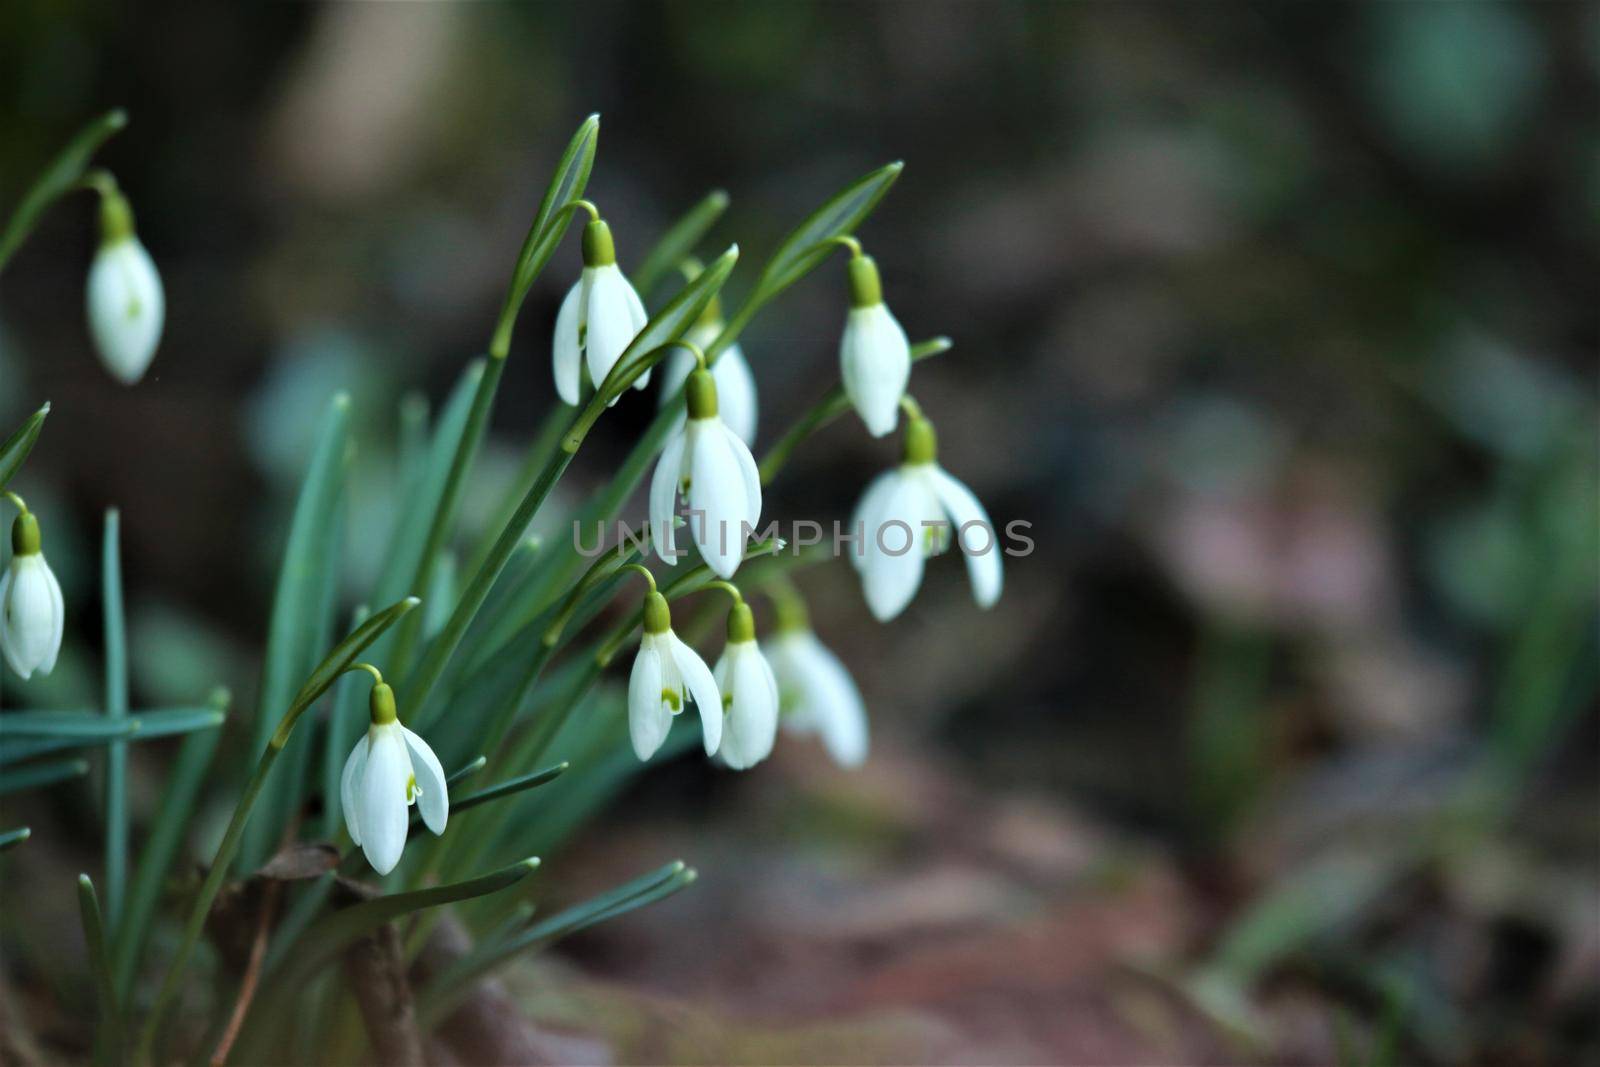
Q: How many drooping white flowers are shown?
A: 11